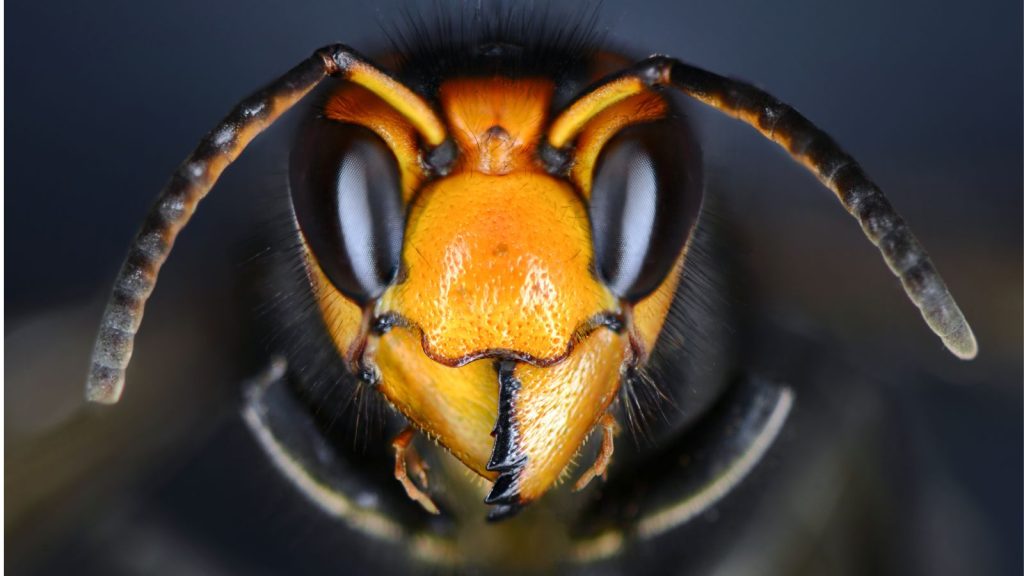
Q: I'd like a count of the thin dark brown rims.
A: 1